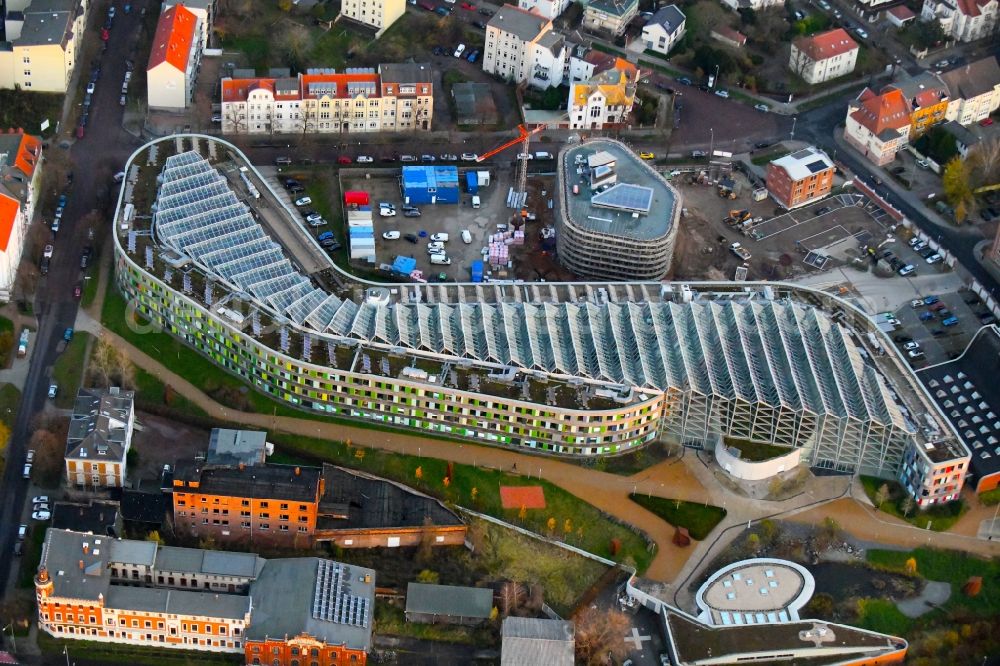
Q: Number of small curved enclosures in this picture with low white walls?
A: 2